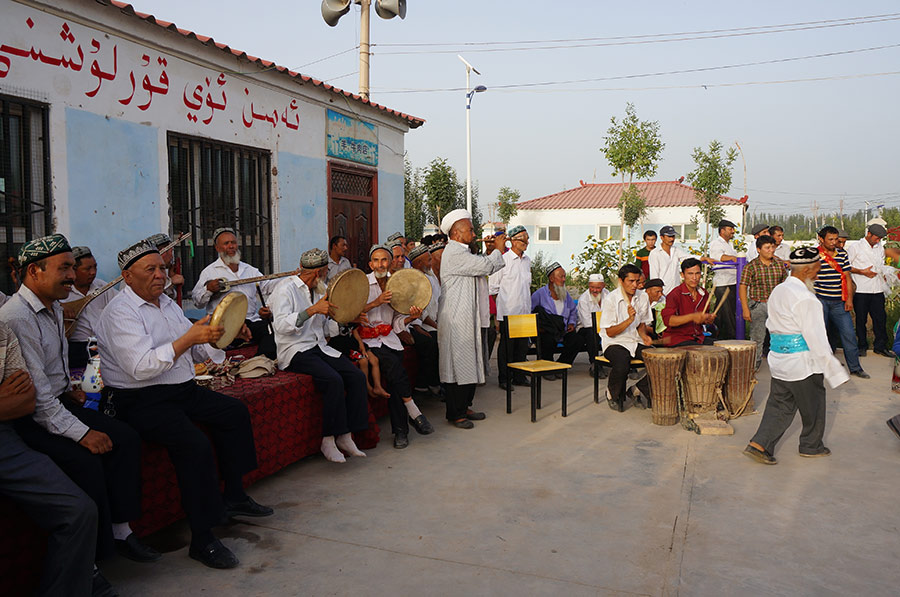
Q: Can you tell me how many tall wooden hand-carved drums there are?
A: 3